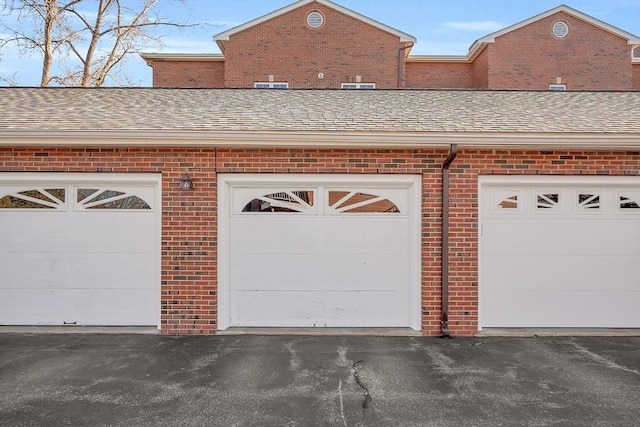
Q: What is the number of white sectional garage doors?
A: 3